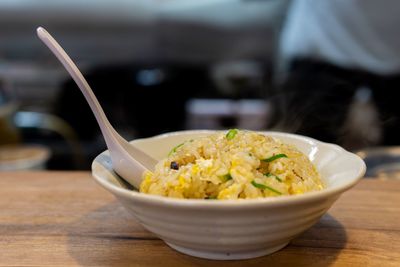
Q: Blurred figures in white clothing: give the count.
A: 1